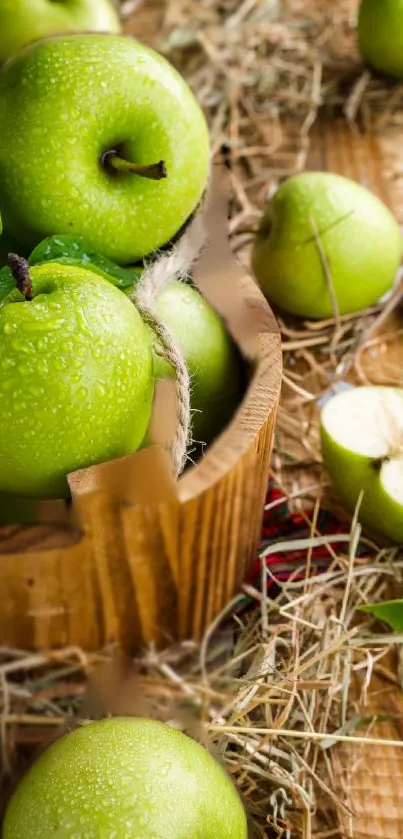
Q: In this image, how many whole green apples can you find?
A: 7